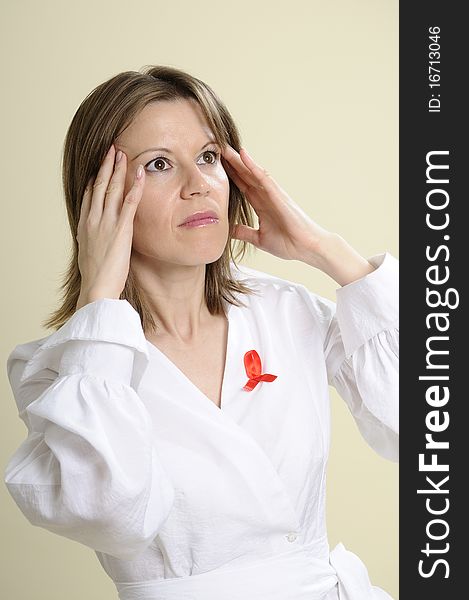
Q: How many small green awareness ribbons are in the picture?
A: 0